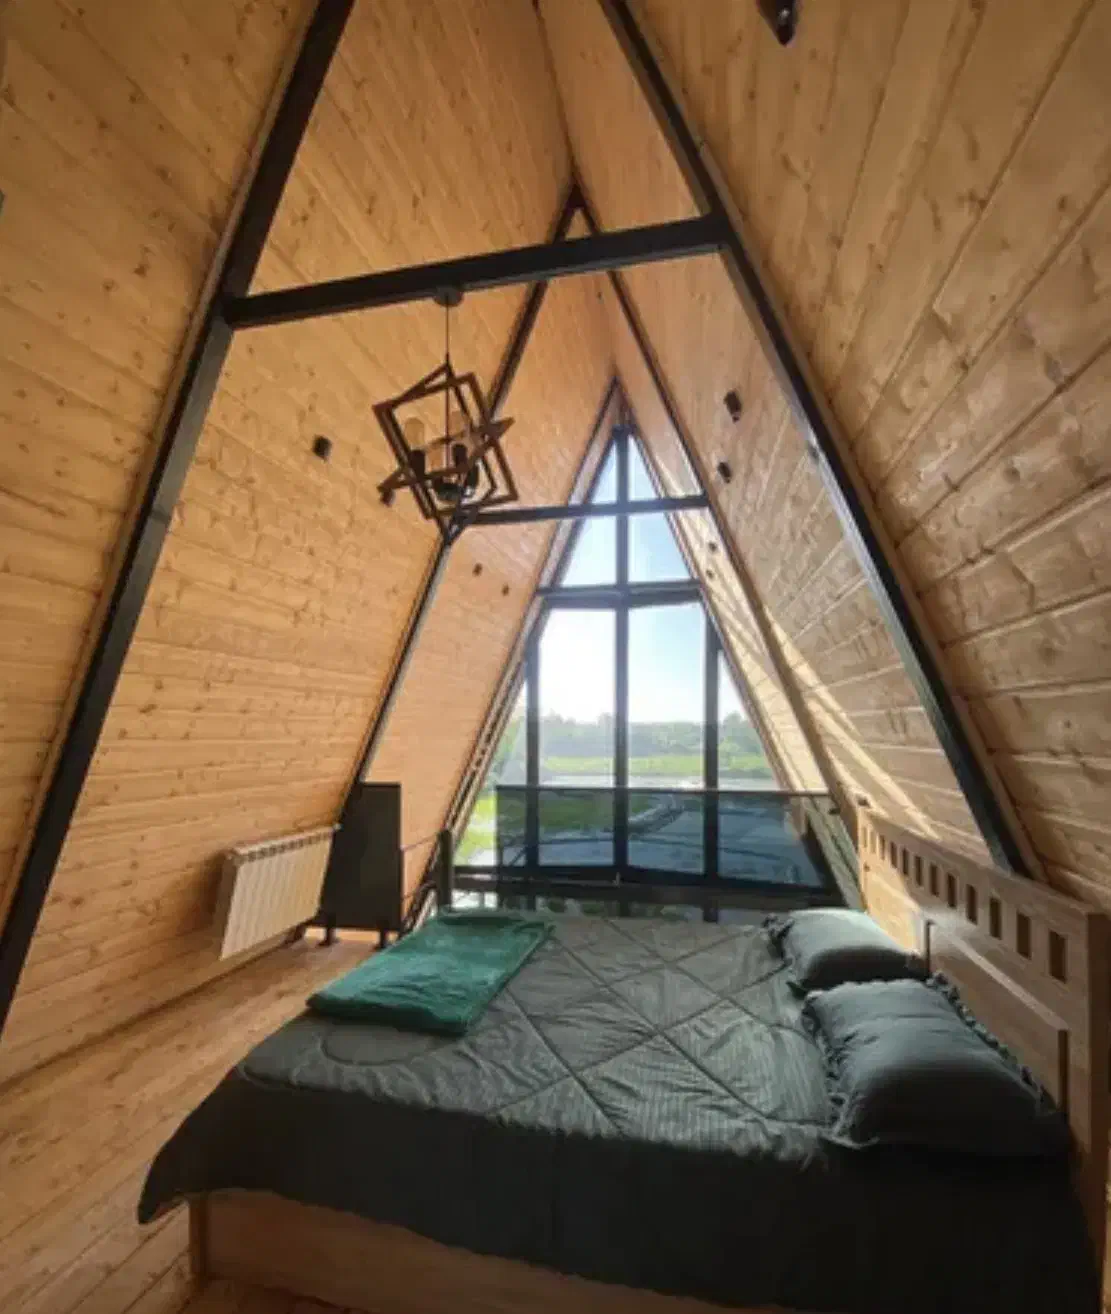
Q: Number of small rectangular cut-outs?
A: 12